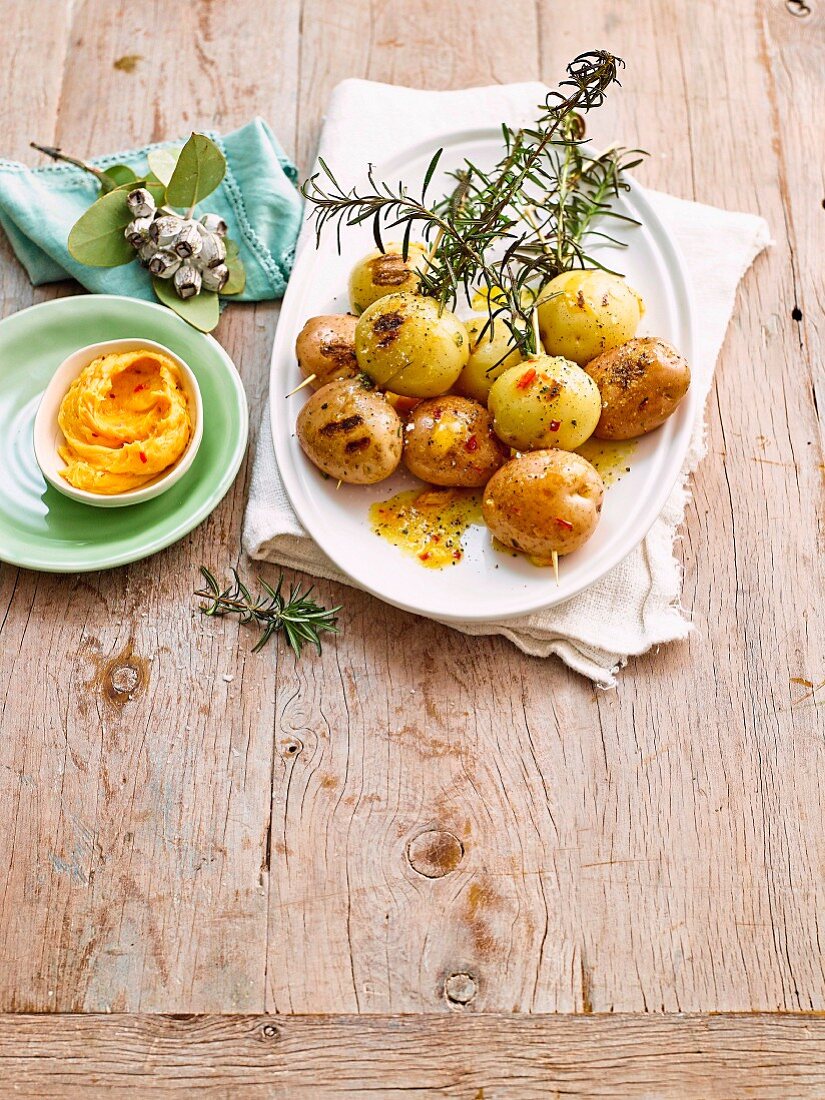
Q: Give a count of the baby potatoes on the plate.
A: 10